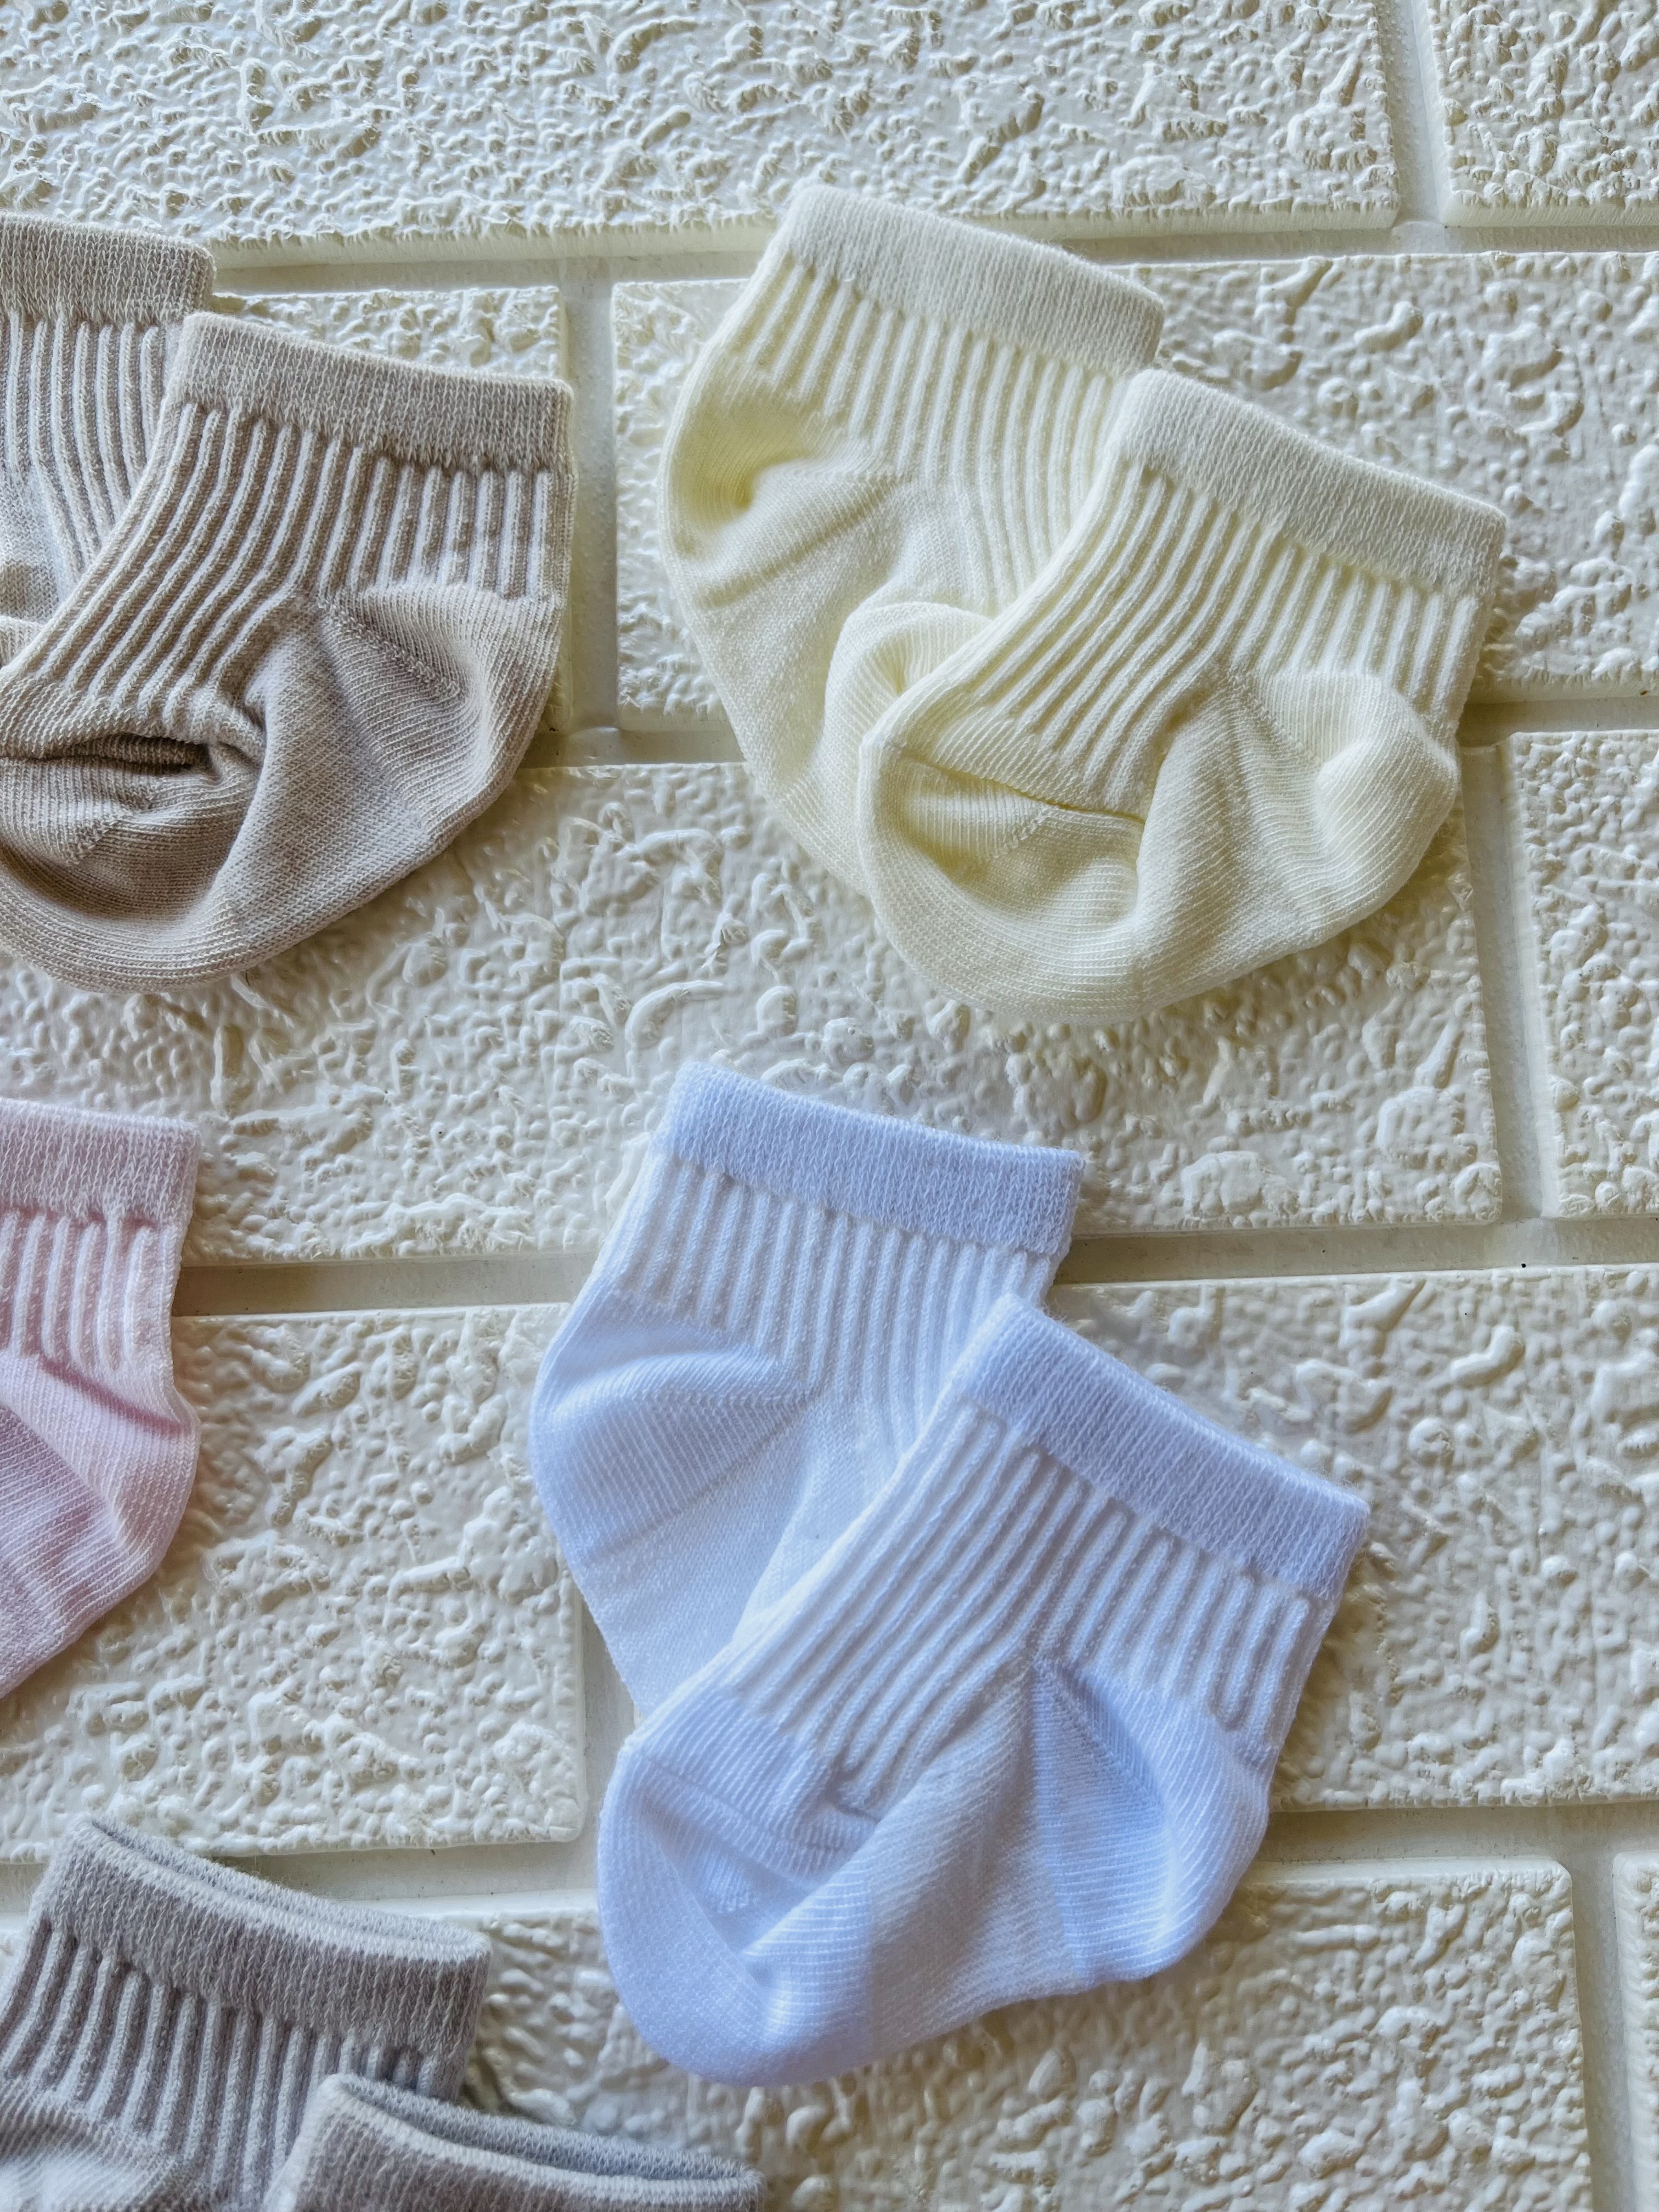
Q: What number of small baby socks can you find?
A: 9